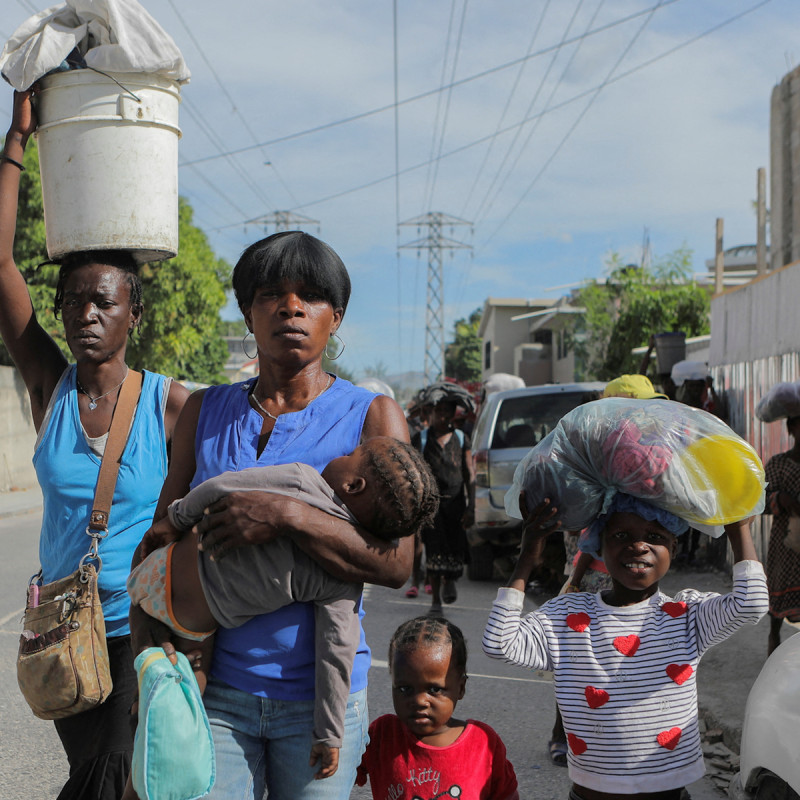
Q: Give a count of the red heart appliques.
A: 7